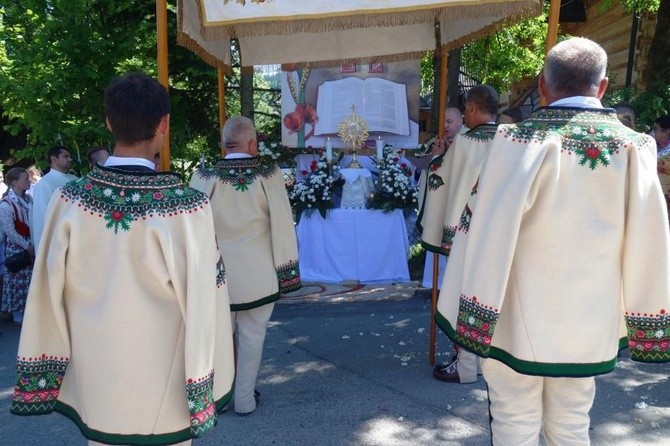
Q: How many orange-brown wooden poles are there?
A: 4